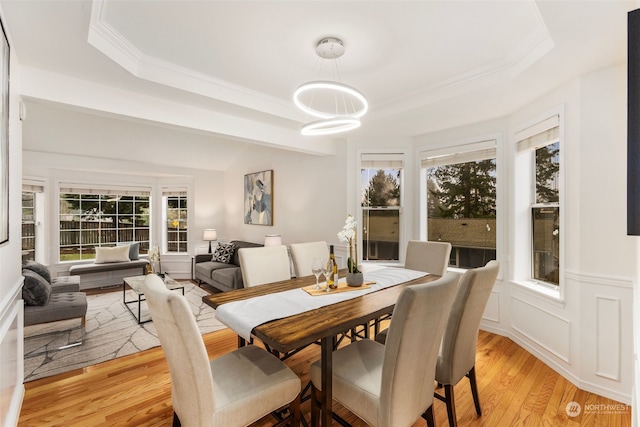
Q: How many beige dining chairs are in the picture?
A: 6